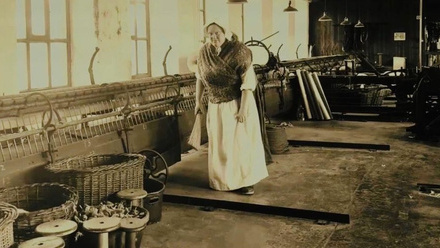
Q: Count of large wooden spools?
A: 5